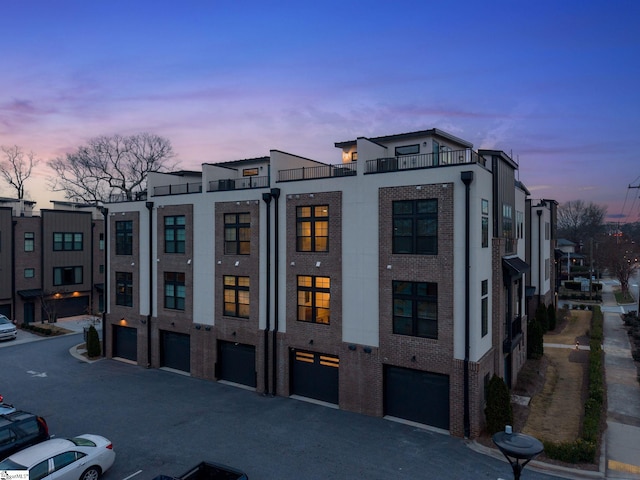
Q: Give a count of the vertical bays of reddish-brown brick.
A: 5